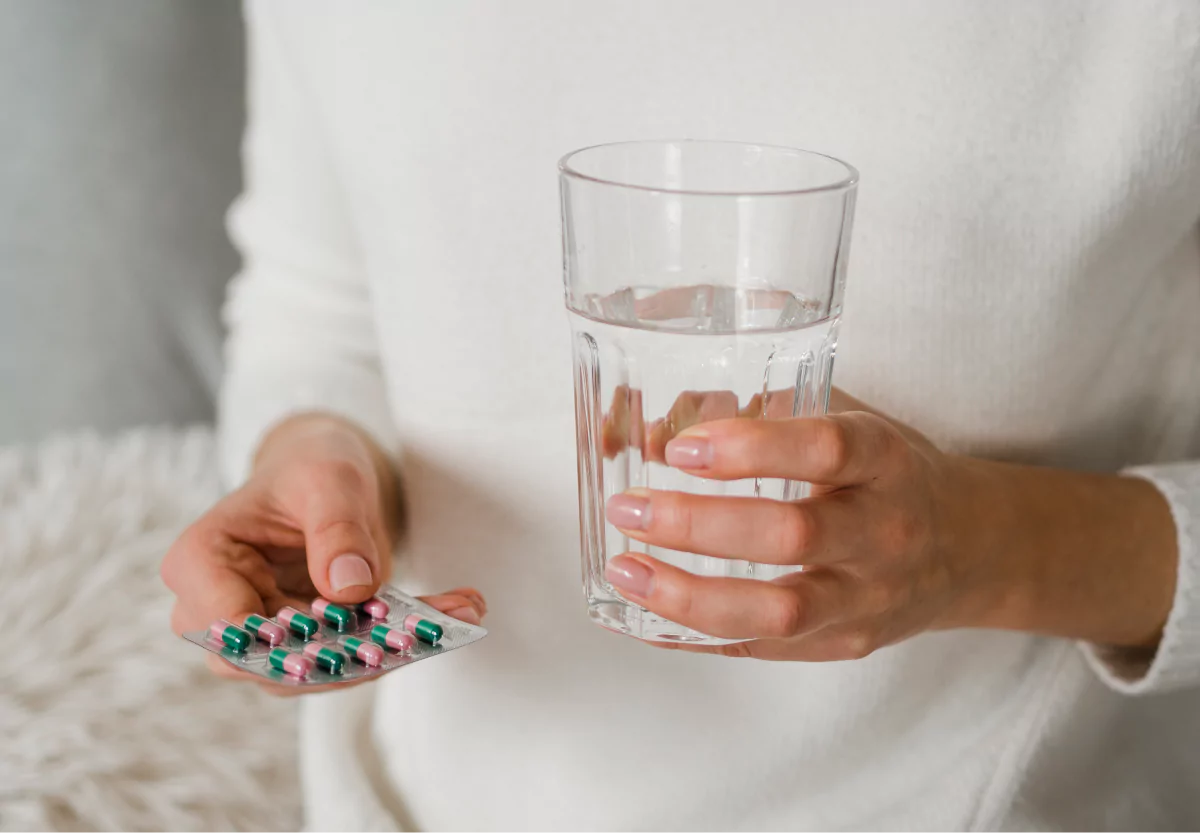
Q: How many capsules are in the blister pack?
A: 10